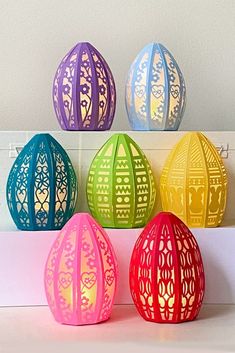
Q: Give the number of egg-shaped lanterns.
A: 7